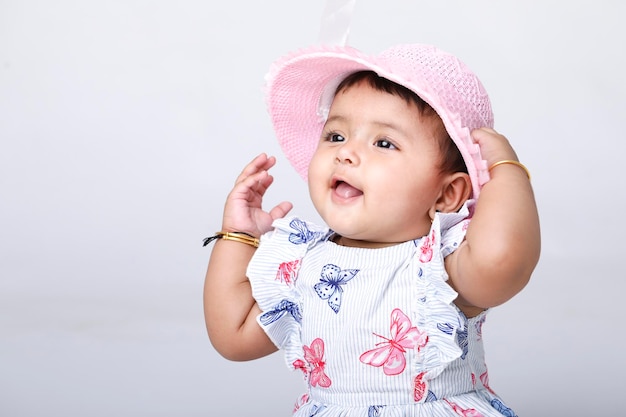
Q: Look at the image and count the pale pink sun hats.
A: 1